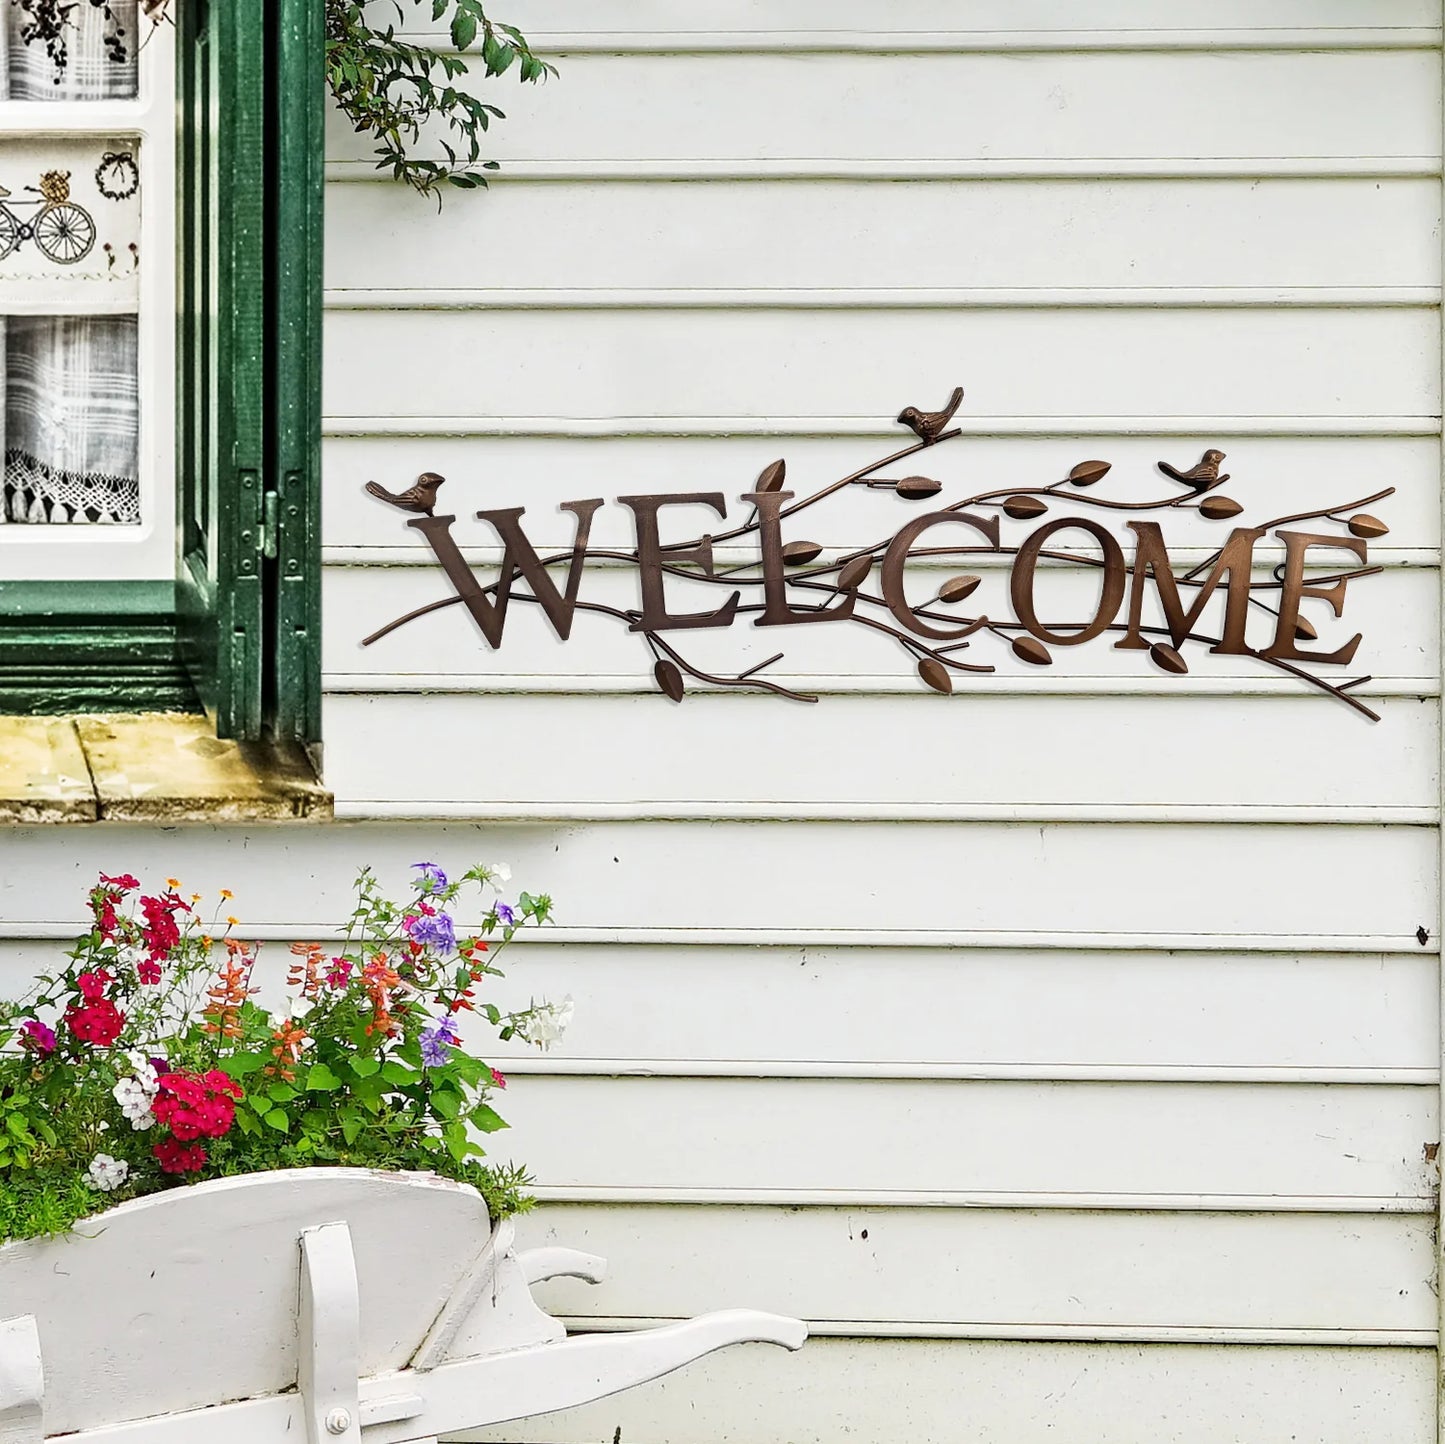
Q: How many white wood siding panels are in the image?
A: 12